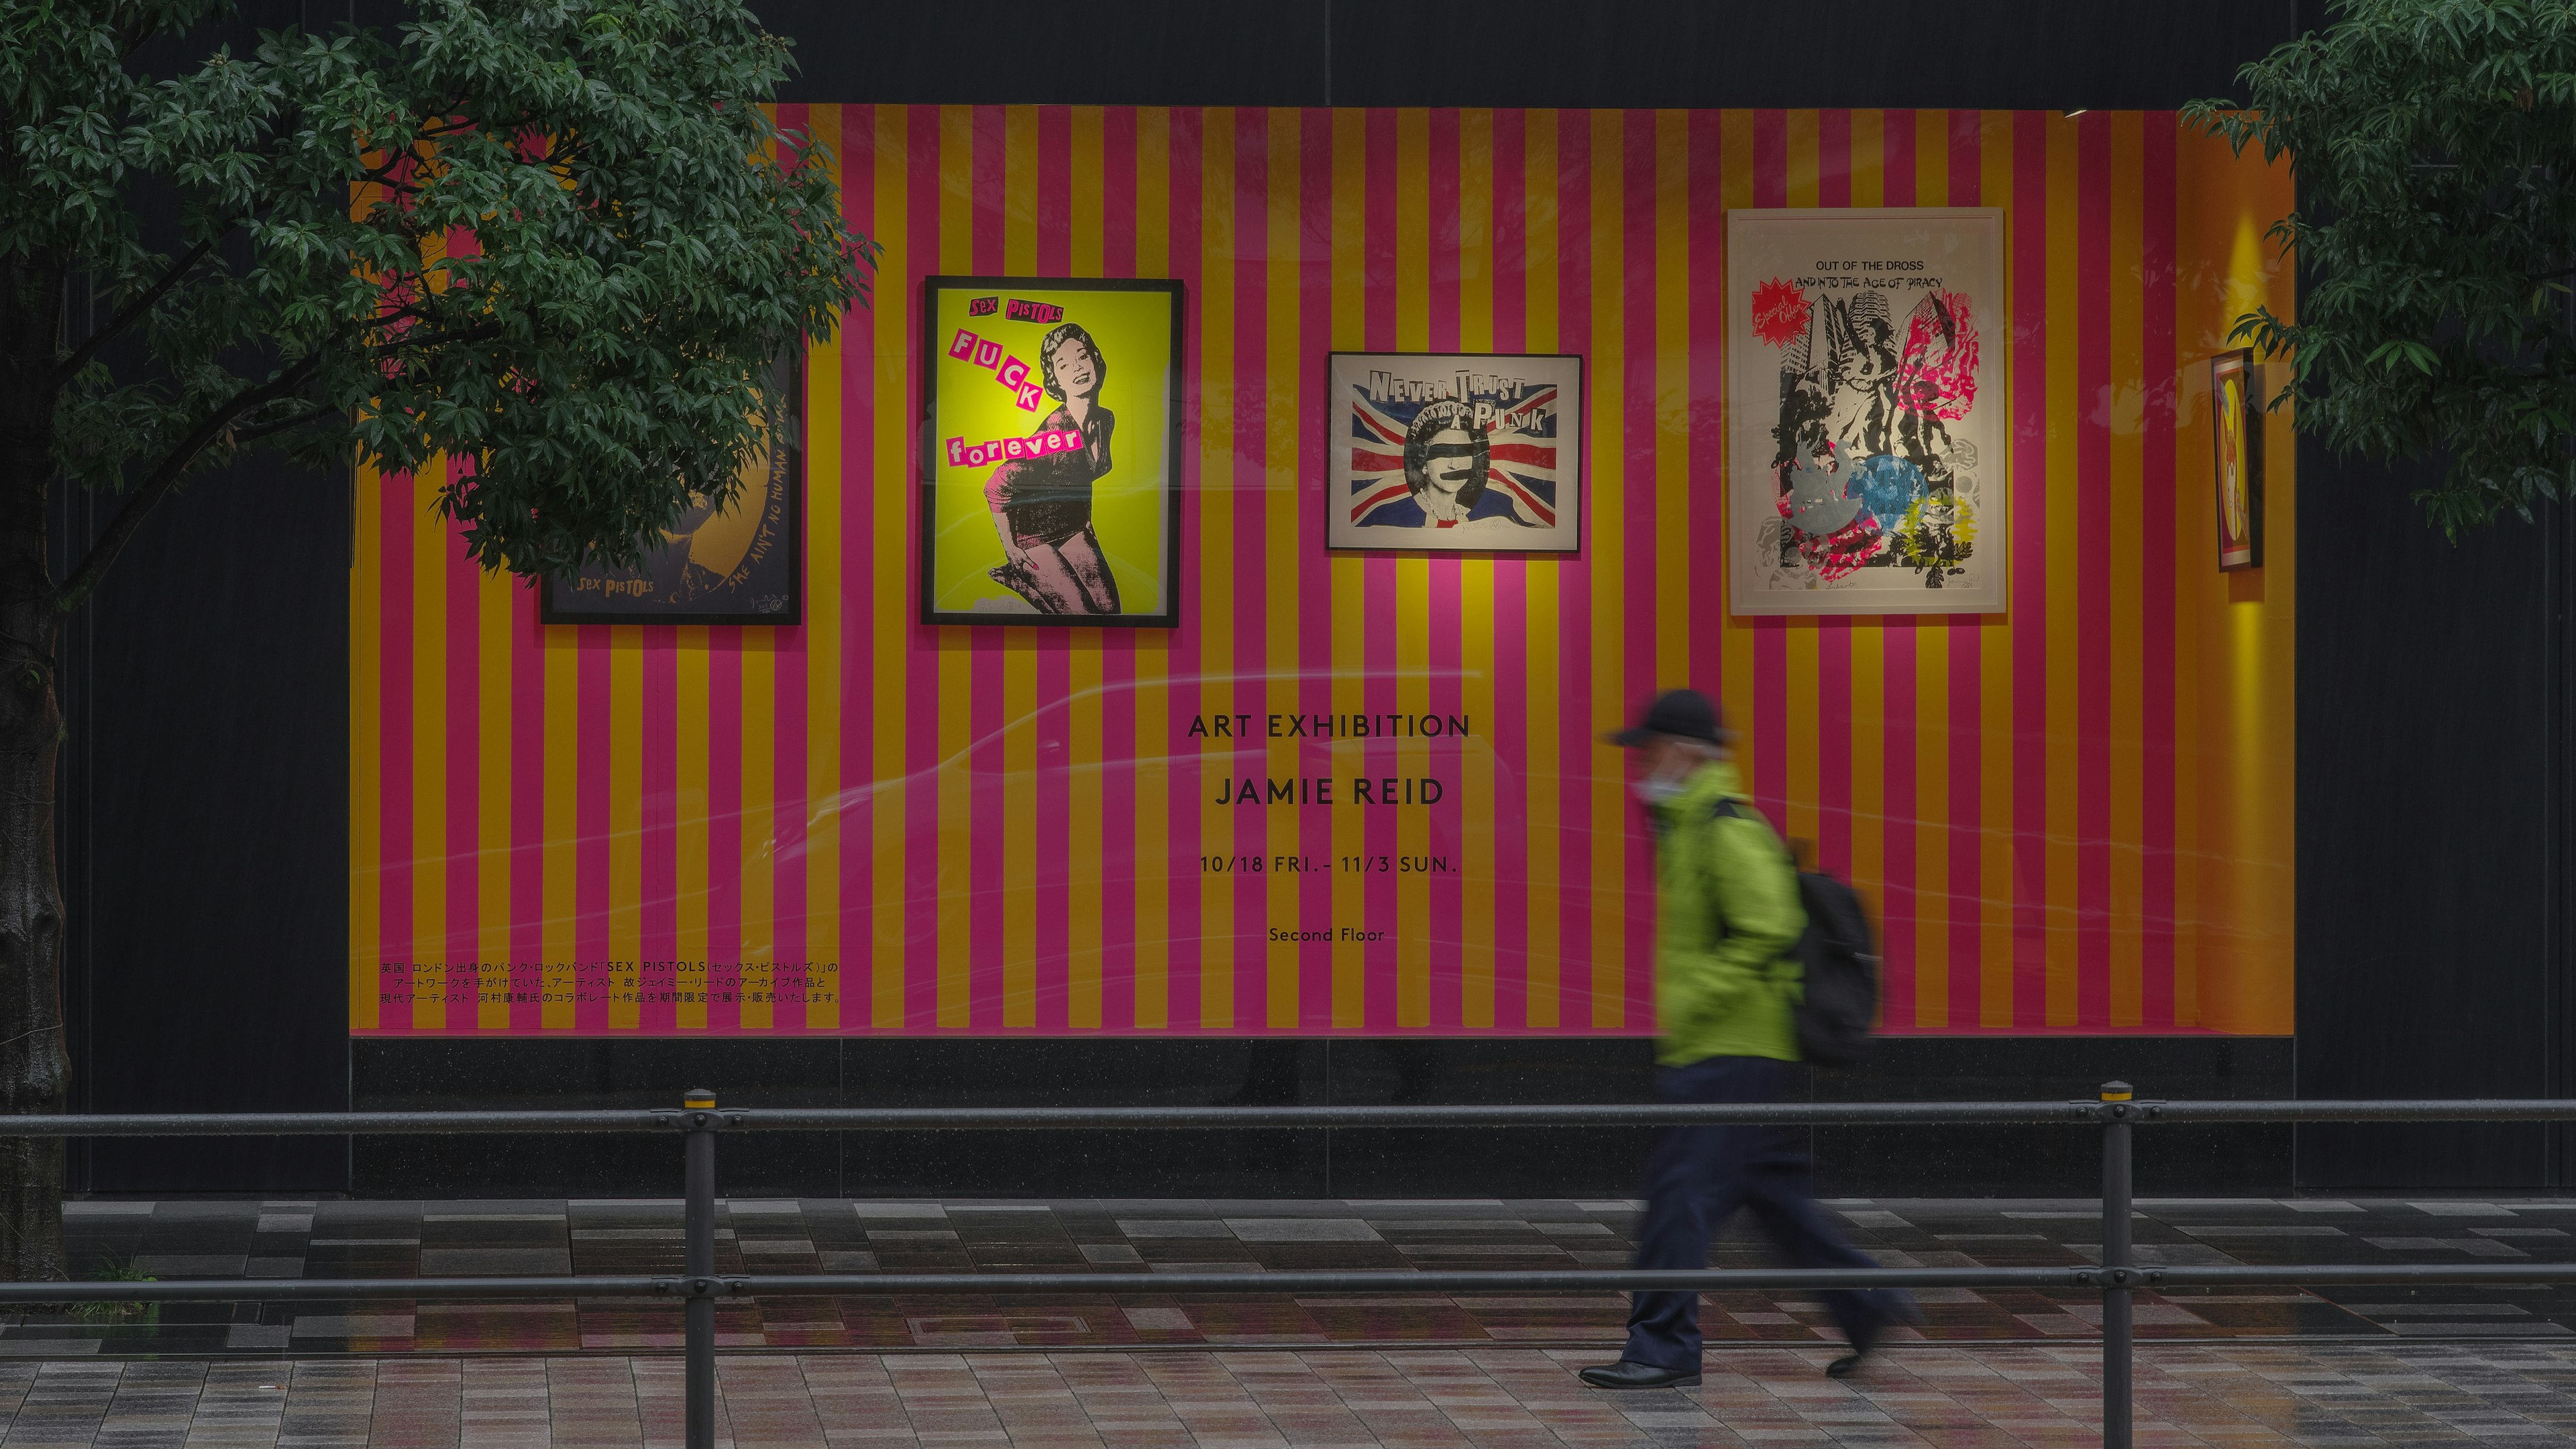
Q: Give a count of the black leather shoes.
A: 2